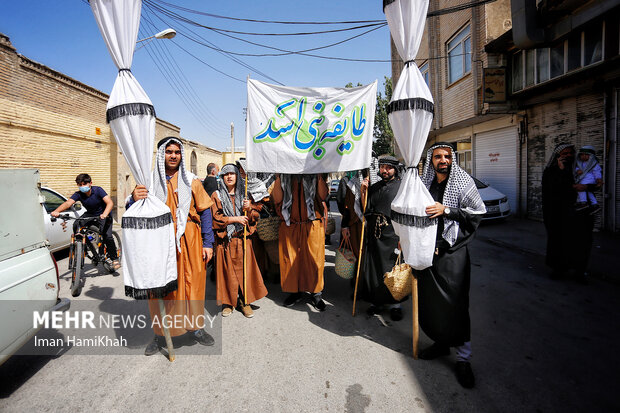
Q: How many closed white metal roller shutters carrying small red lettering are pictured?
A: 1